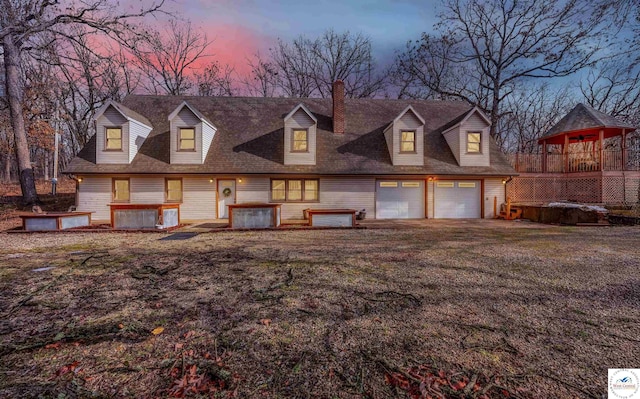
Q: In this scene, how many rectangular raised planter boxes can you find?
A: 4